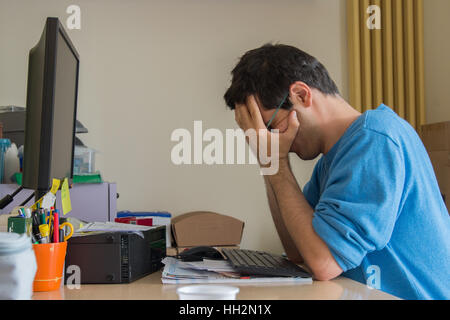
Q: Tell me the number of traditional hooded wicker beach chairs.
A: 0